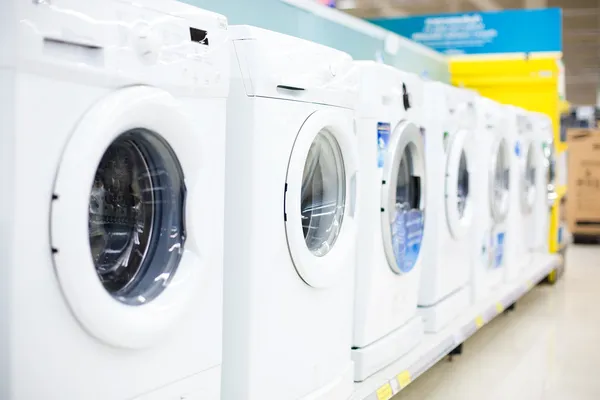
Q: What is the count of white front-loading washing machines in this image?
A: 7